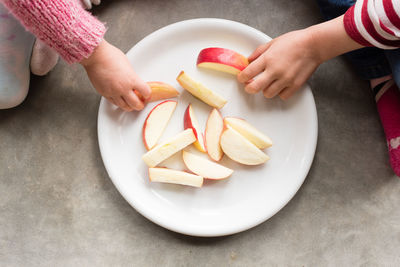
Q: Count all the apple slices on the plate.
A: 11